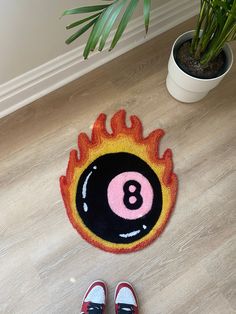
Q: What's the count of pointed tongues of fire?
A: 9